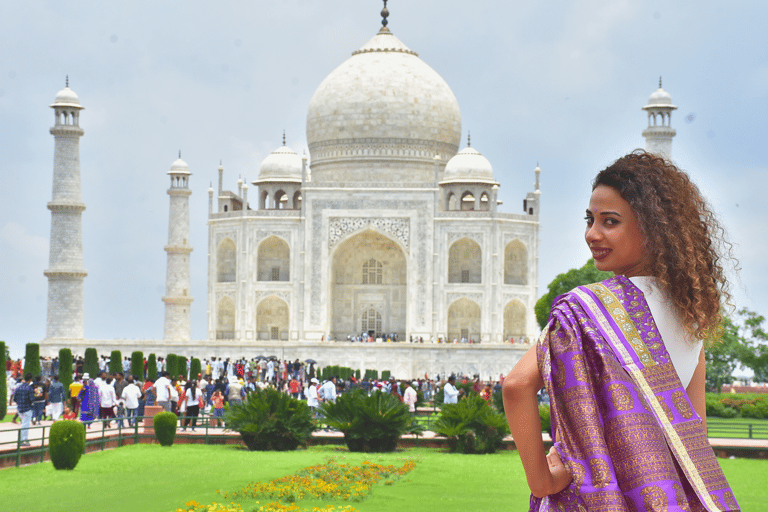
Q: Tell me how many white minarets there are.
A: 3